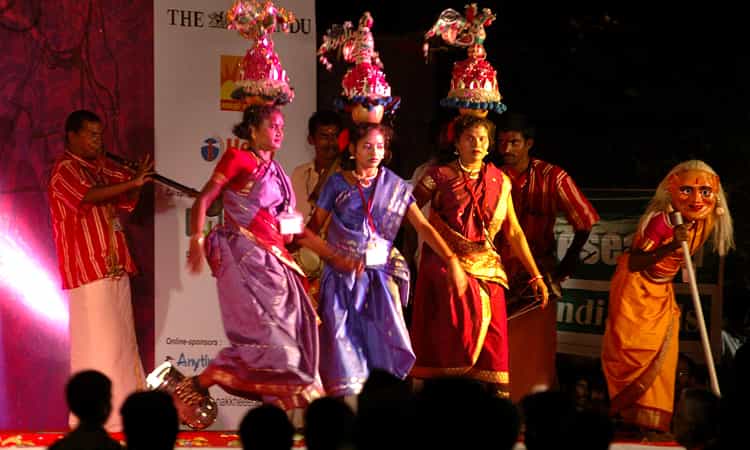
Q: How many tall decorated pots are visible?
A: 3